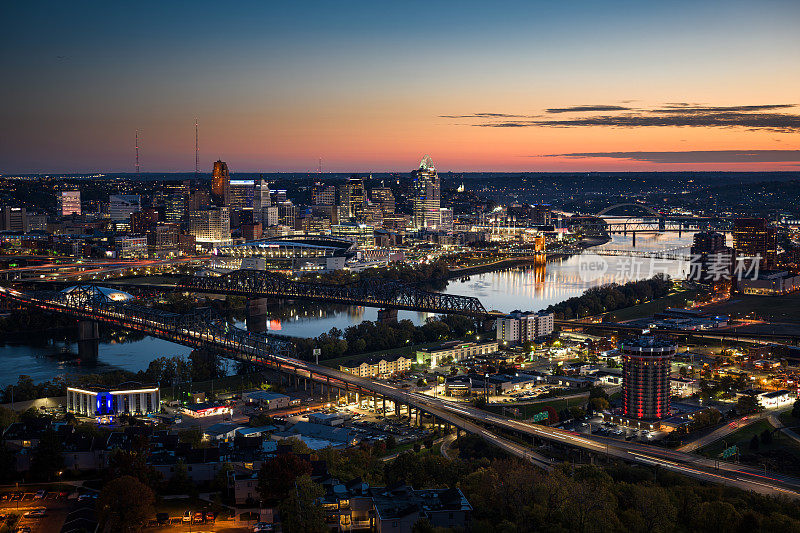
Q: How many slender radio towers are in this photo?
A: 3